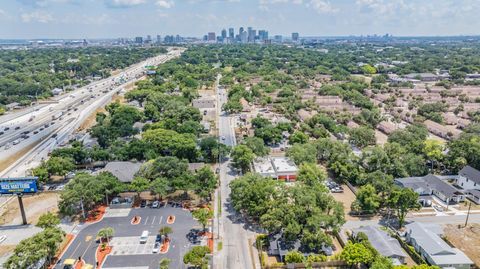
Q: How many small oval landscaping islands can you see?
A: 2